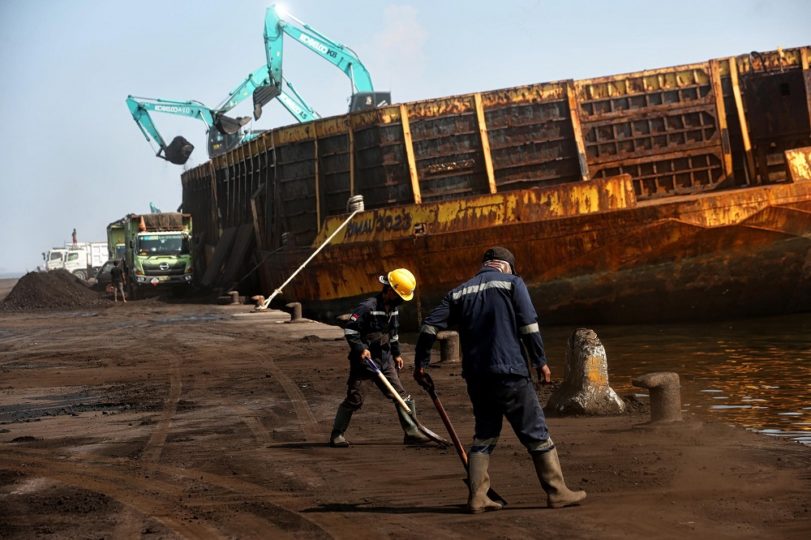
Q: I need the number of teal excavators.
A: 3